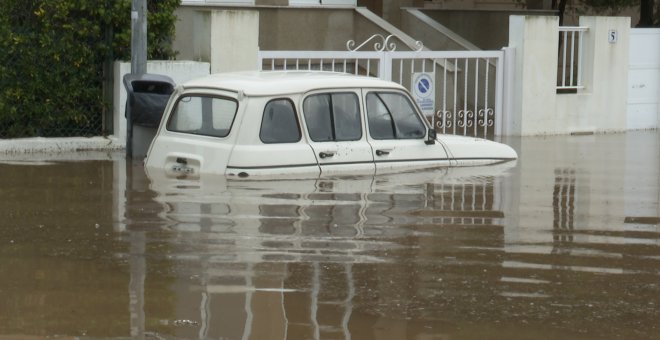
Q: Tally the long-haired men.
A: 0